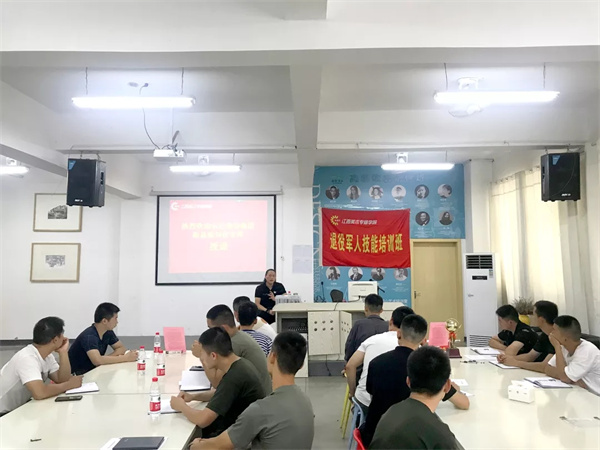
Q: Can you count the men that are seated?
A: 14